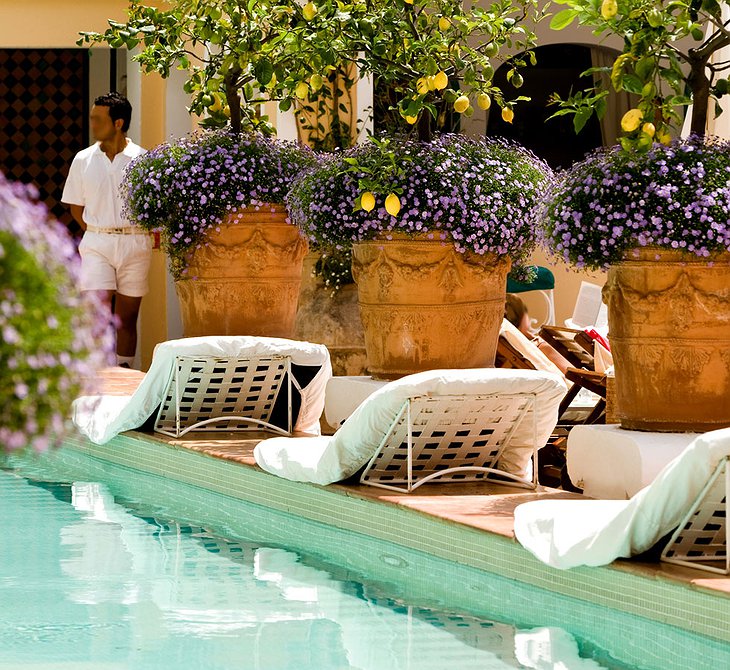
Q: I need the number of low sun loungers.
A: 3